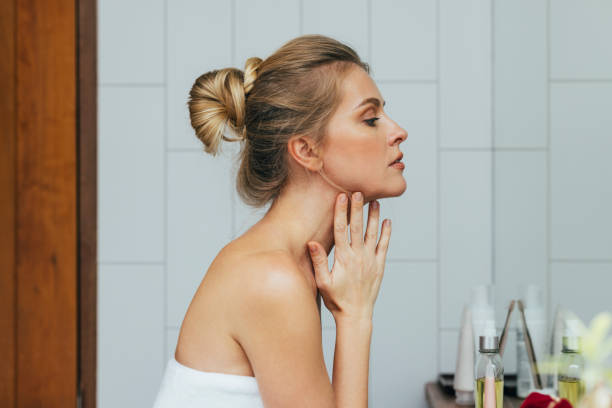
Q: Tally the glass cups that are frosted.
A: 0